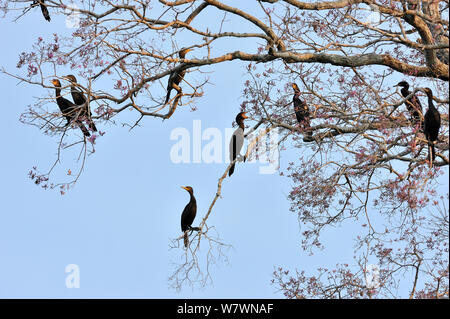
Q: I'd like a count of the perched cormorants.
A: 9